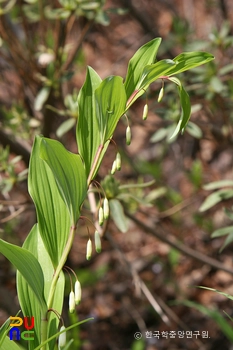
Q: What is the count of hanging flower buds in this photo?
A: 12